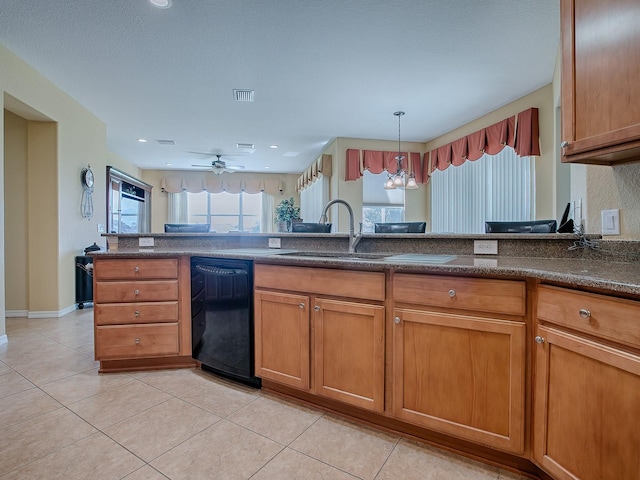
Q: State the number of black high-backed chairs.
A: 4